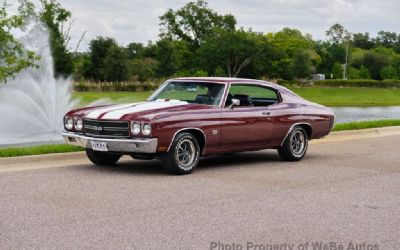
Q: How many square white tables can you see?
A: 0